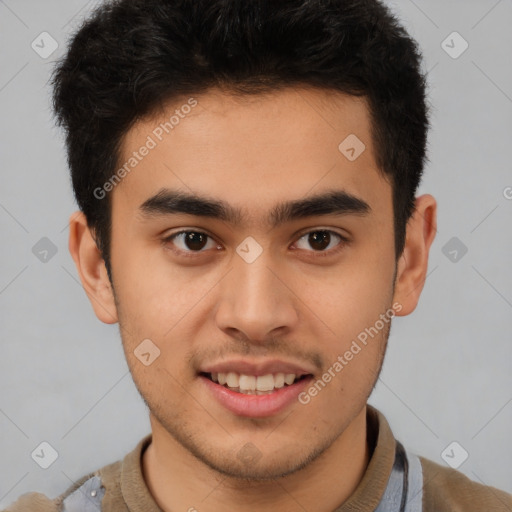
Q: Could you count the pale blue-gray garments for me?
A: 1